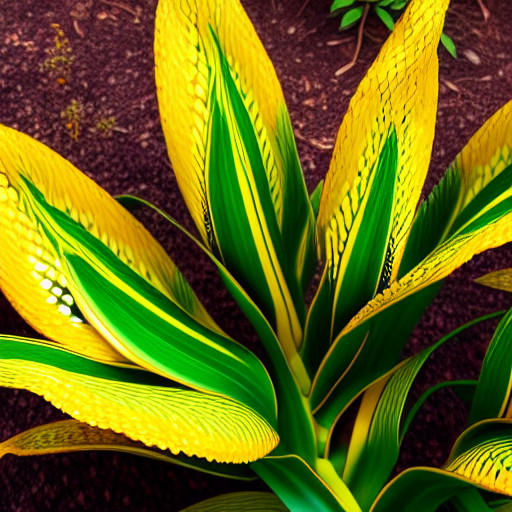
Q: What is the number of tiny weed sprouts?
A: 3